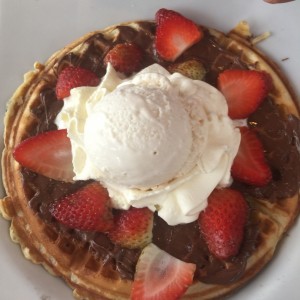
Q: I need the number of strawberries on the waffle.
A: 11